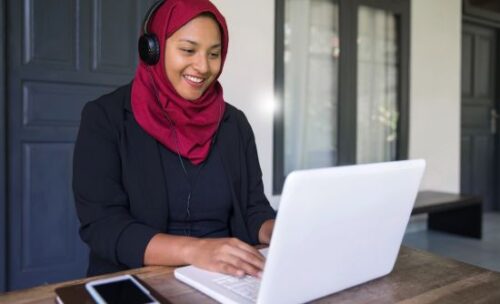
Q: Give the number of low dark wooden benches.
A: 1